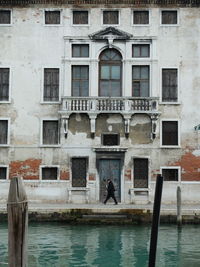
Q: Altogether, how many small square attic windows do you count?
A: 6